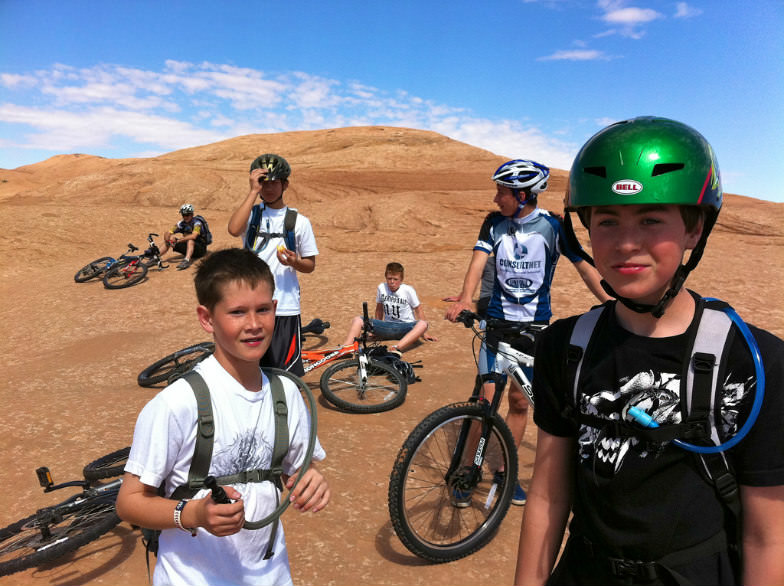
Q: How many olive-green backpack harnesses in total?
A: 1